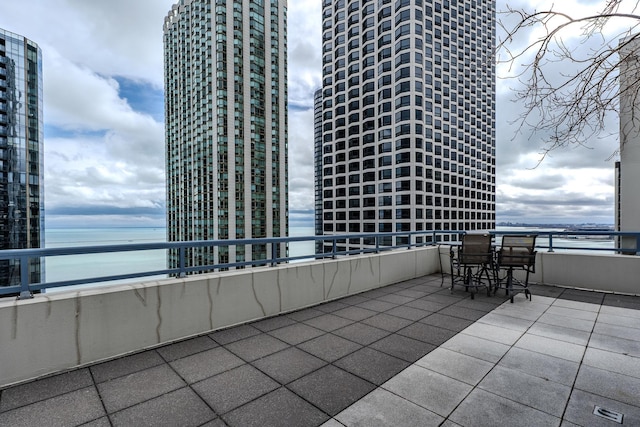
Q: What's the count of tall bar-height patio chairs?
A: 2